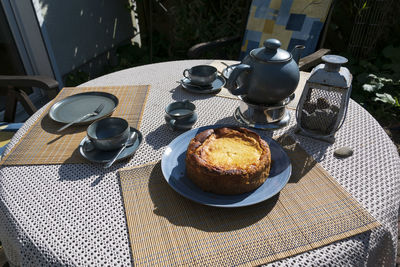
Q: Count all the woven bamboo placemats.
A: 3